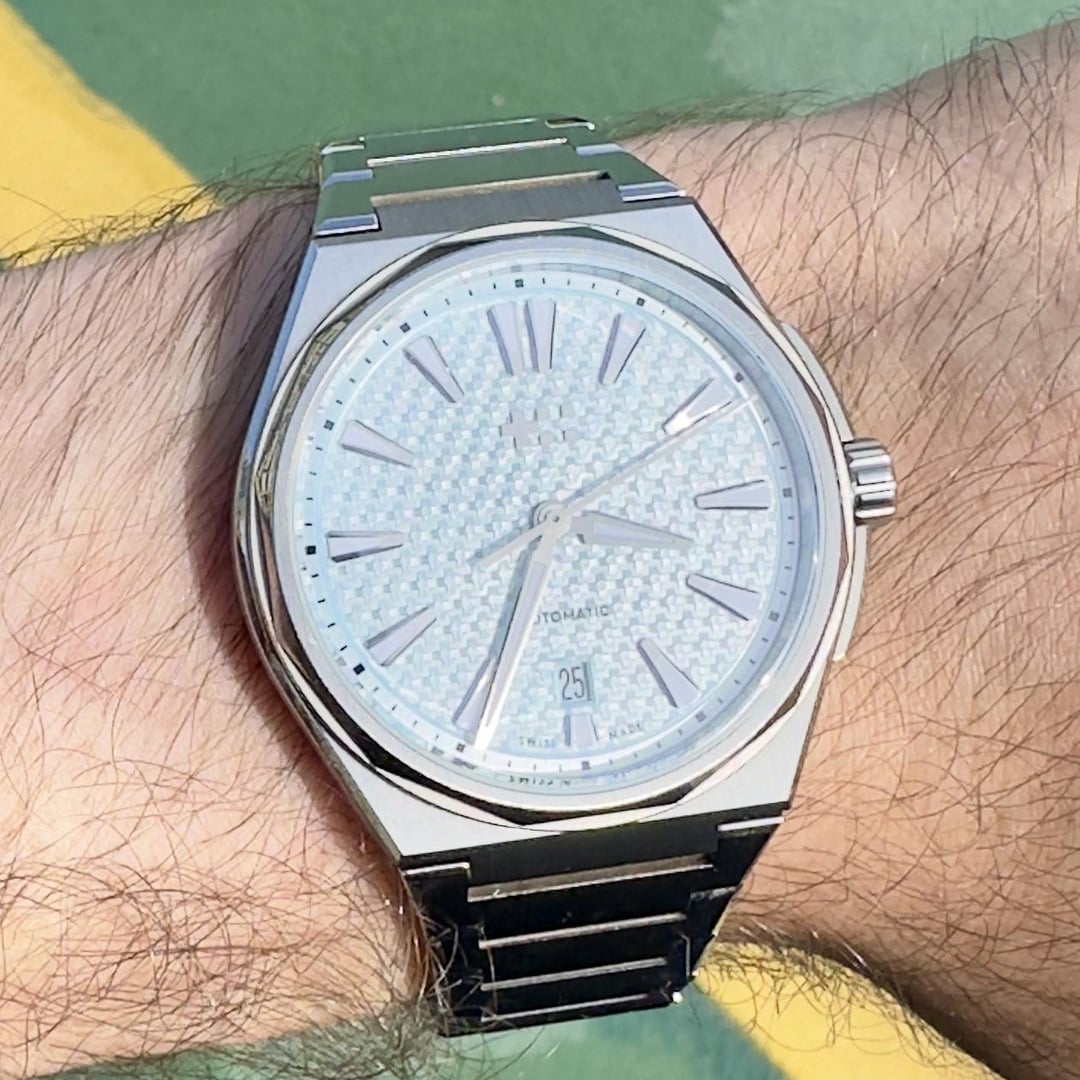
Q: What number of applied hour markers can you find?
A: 13